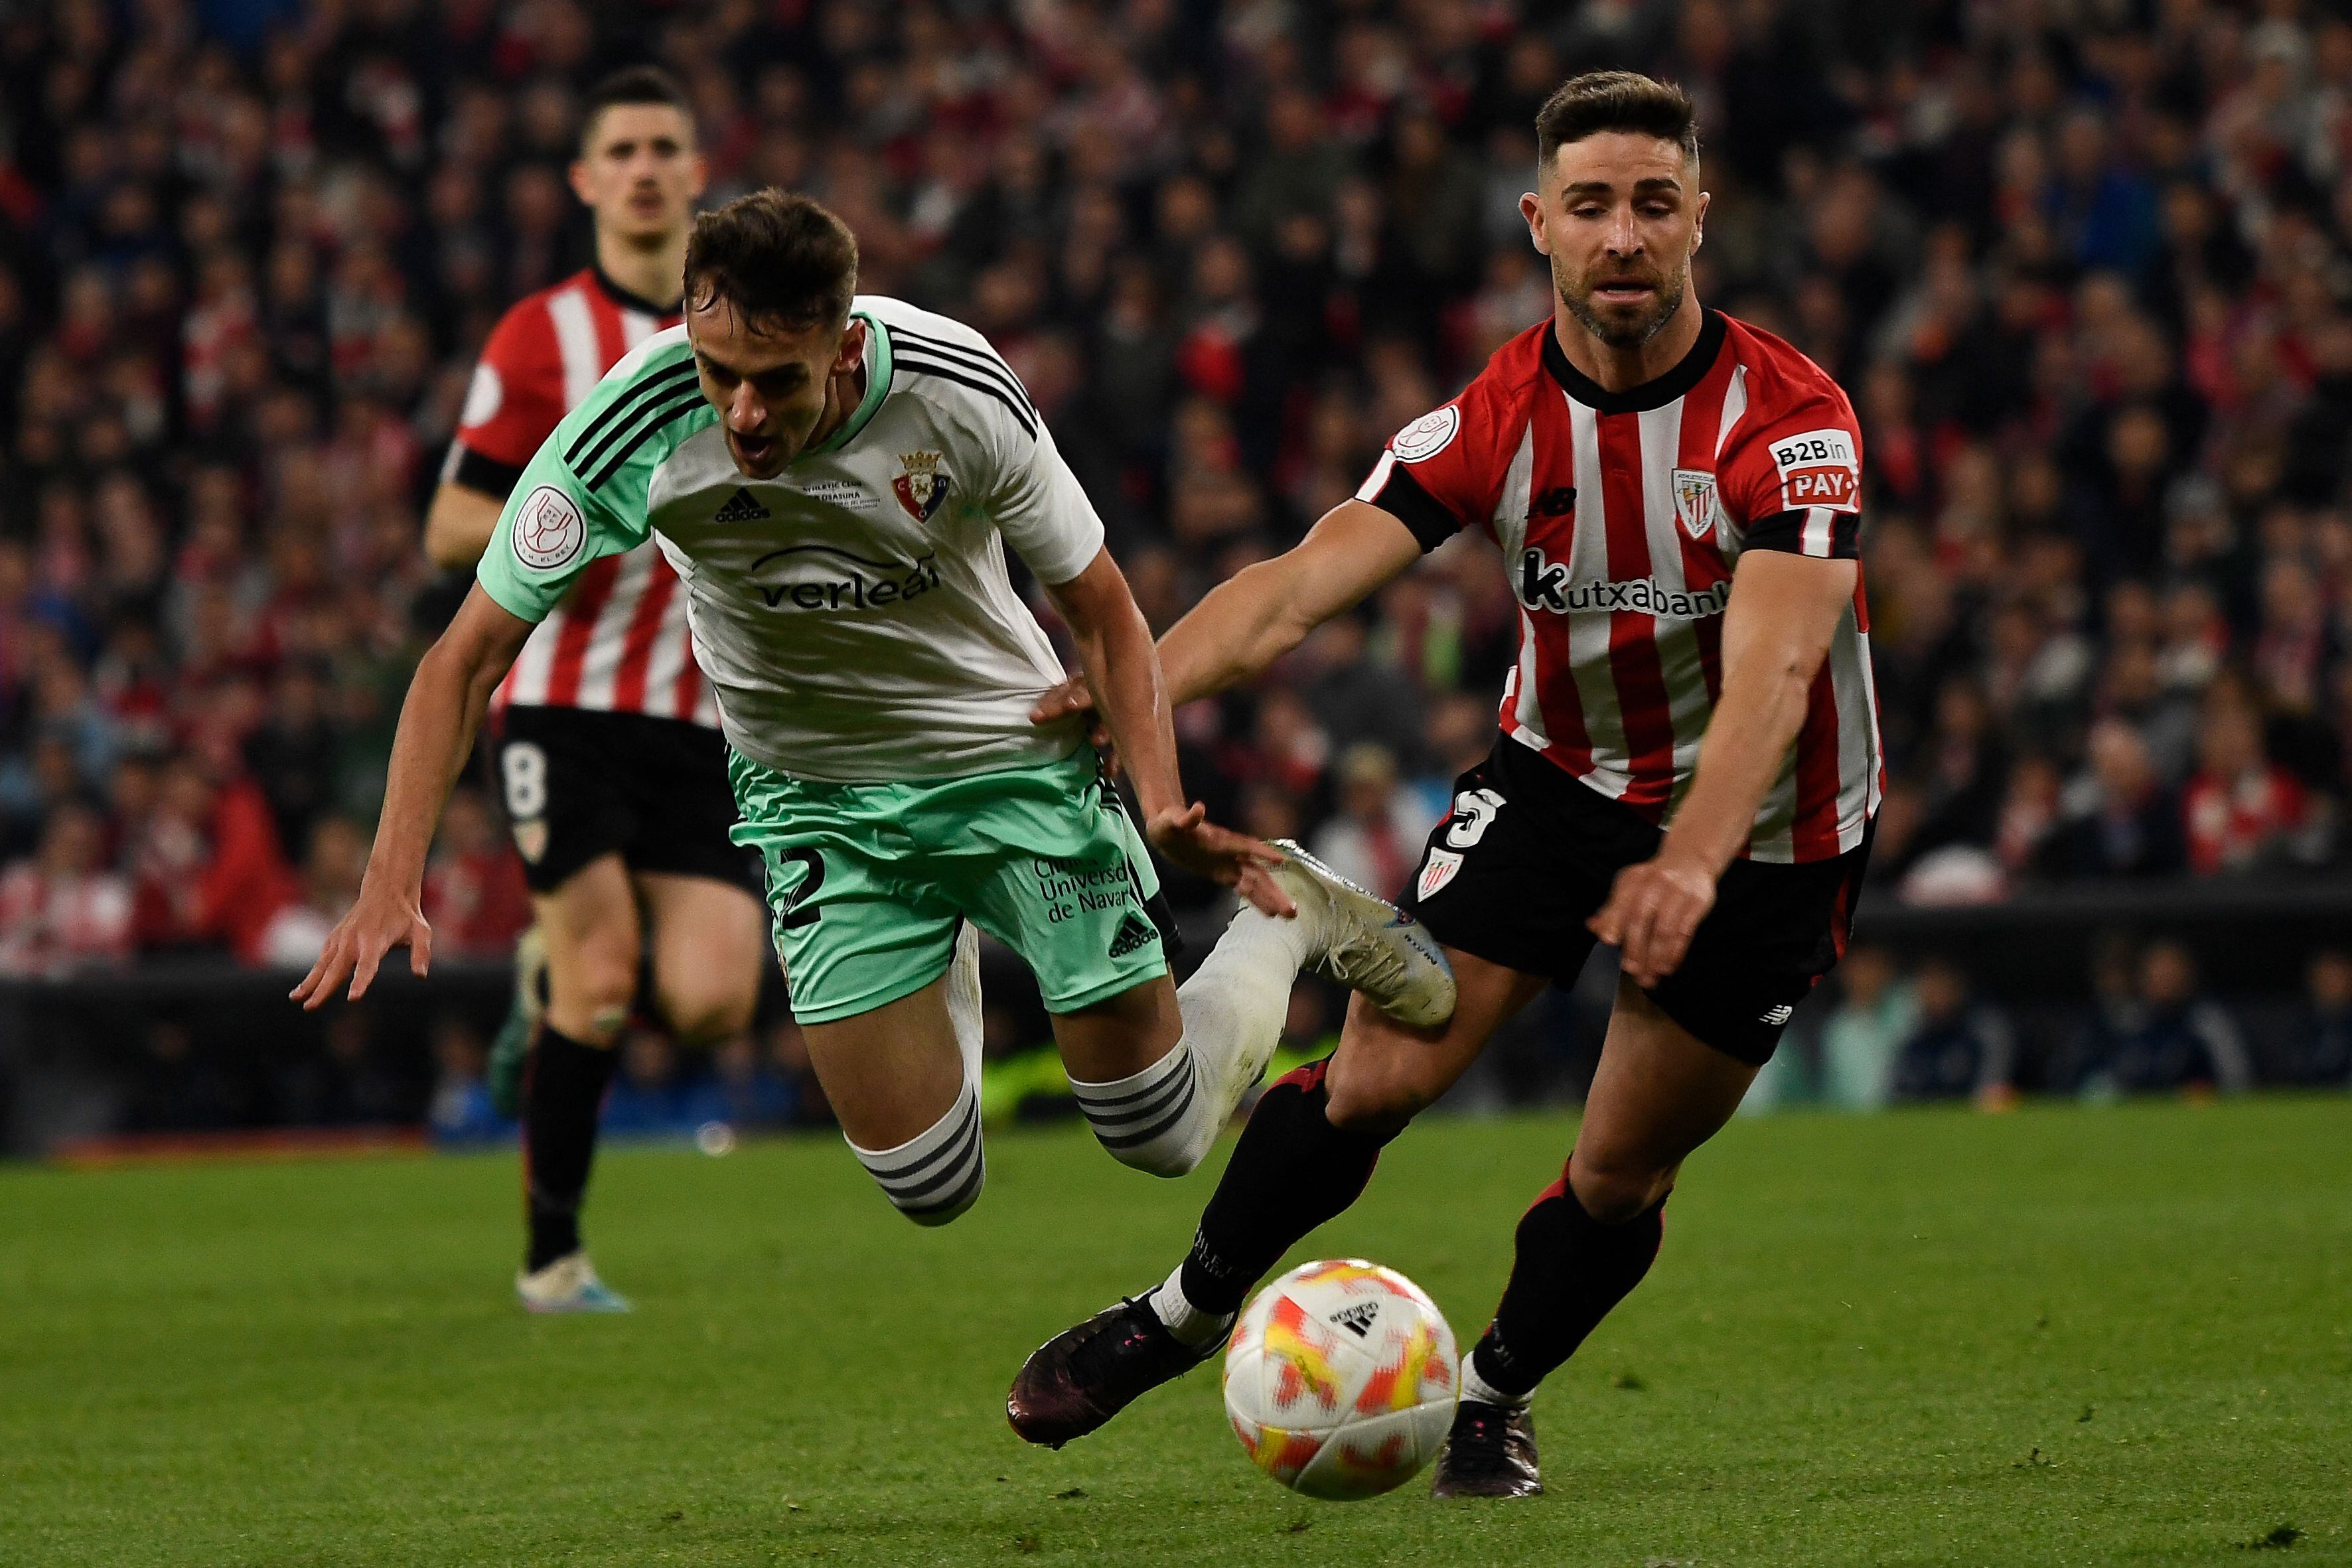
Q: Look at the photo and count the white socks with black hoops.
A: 2